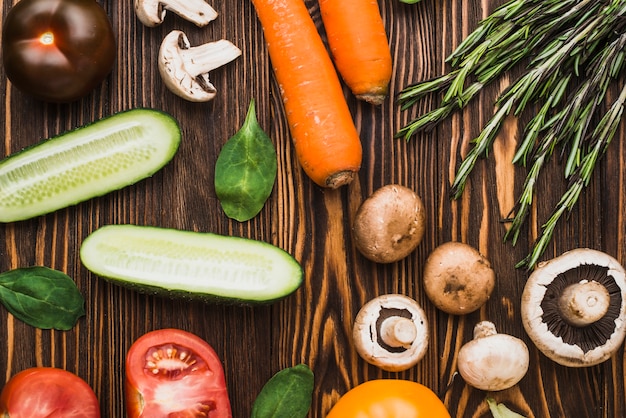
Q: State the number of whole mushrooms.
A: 5